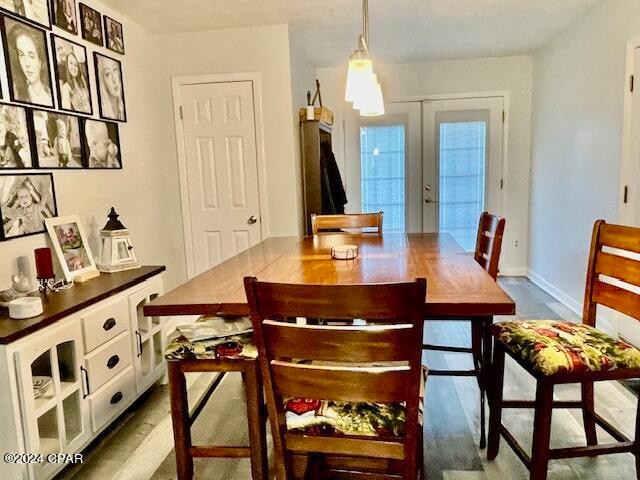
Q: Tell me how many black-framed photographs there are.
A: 11